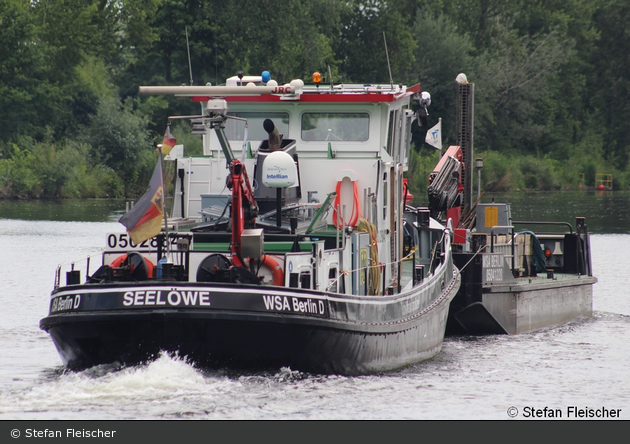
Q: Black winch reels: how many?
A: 2